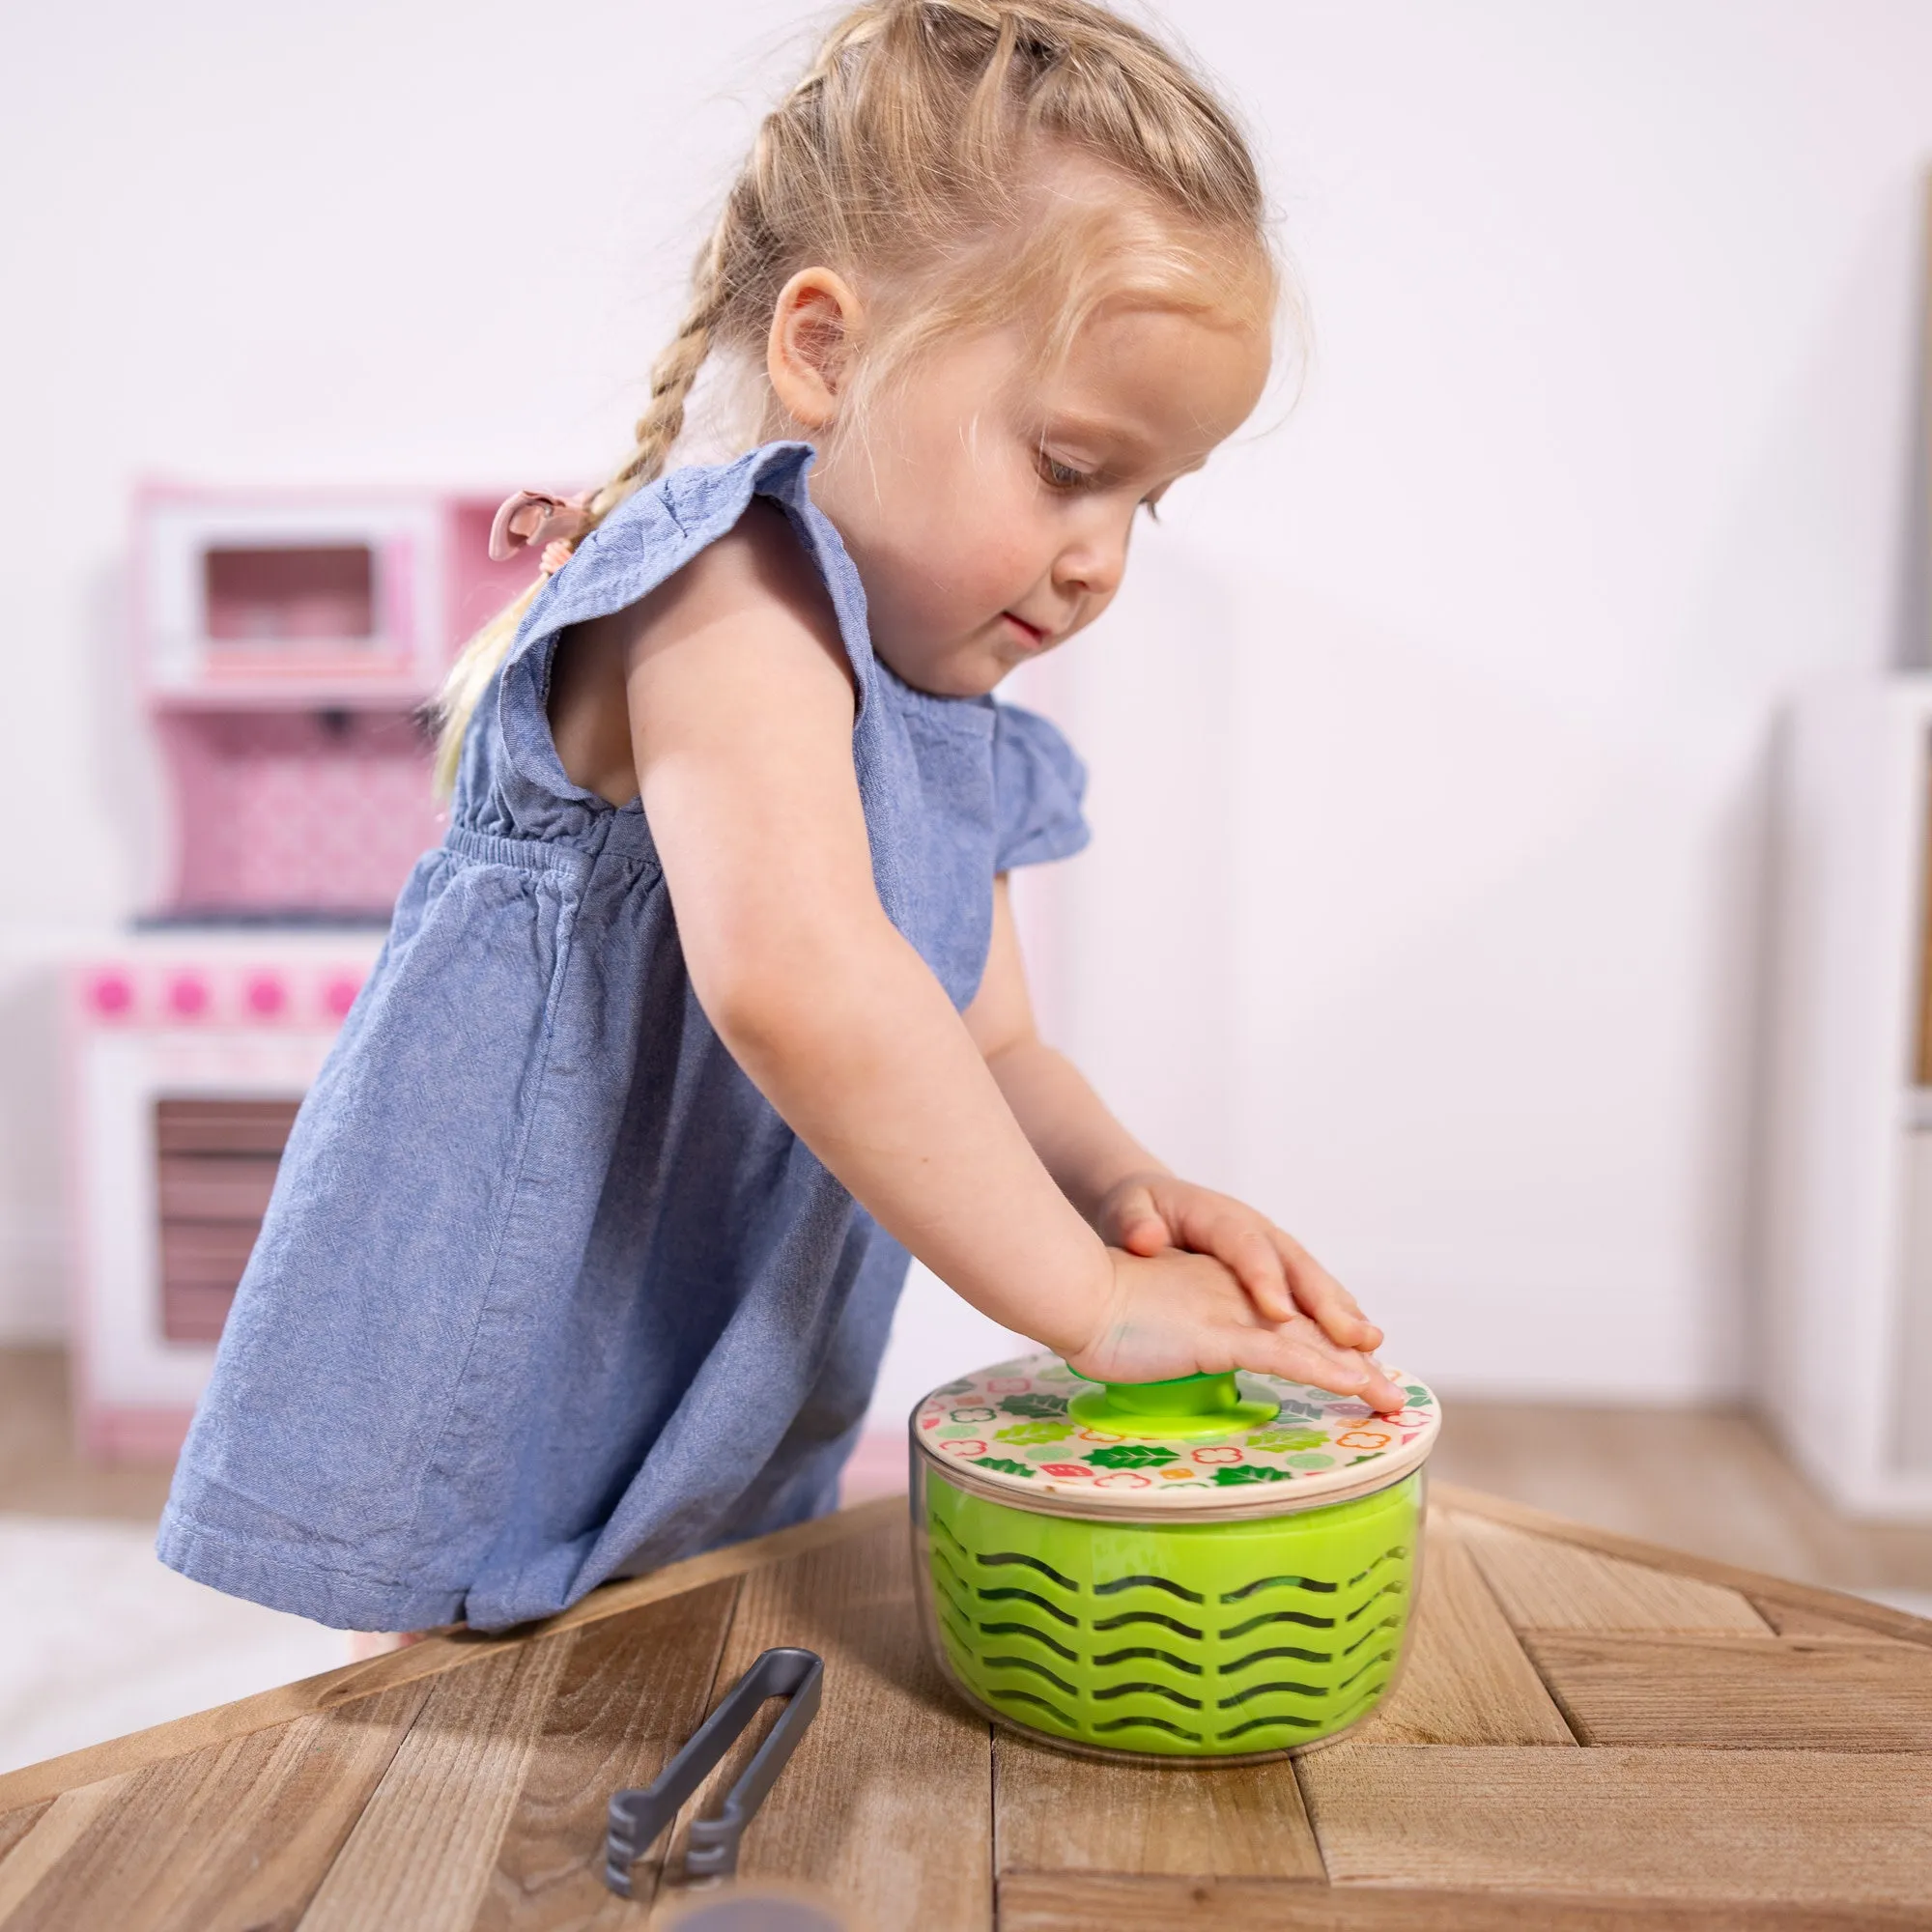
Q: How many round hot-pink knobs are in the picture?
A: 4